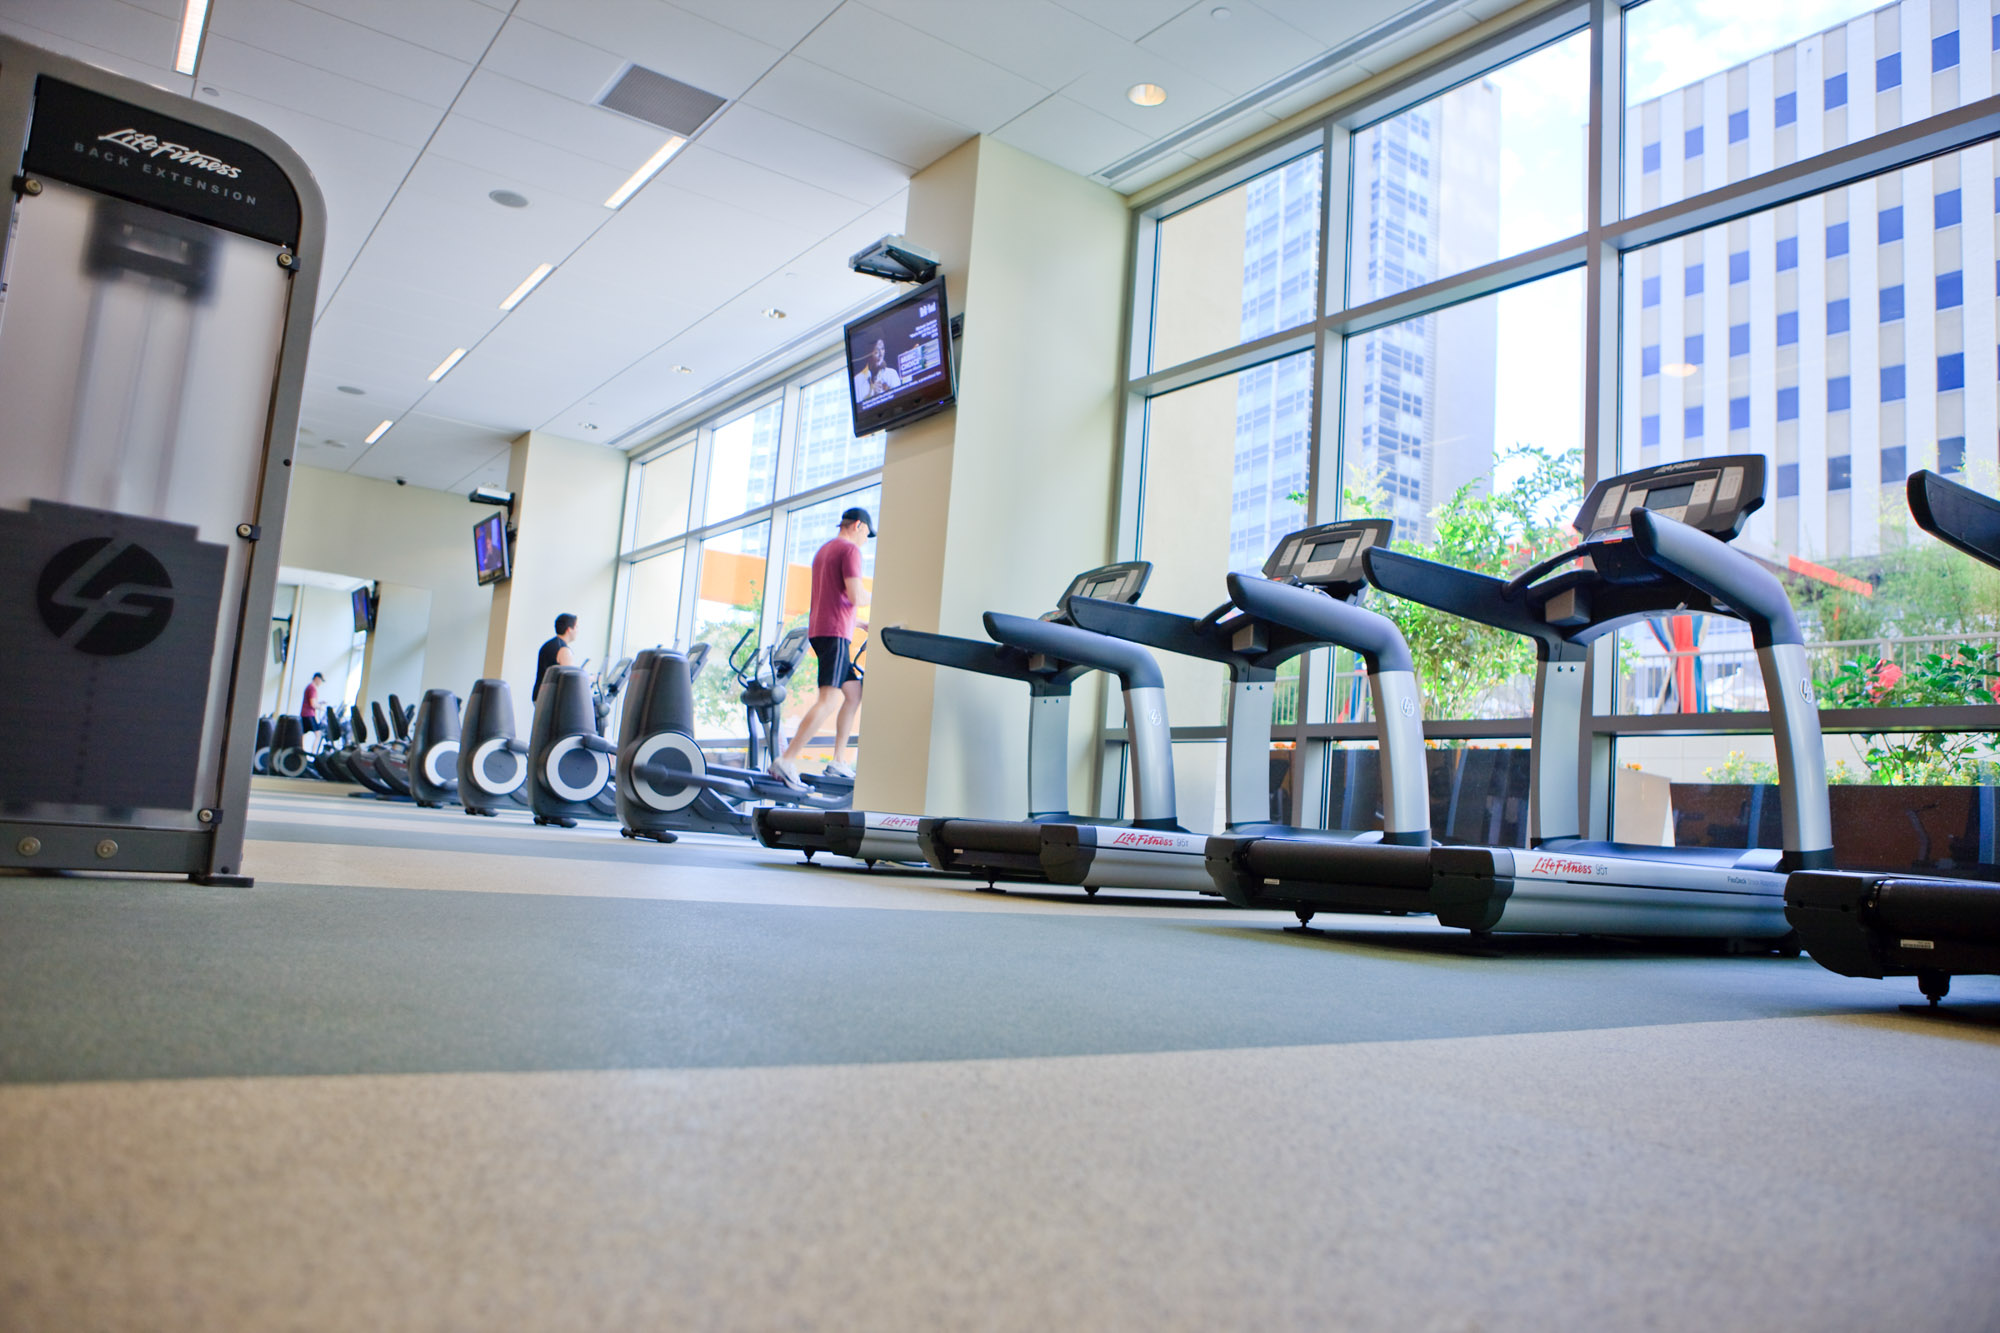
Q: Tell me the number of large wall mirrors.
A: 1